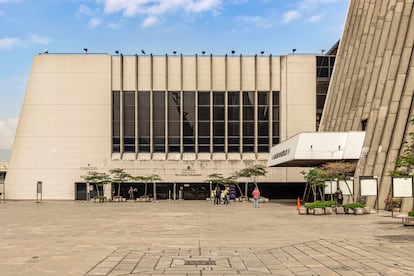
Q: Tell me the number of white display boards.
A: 4